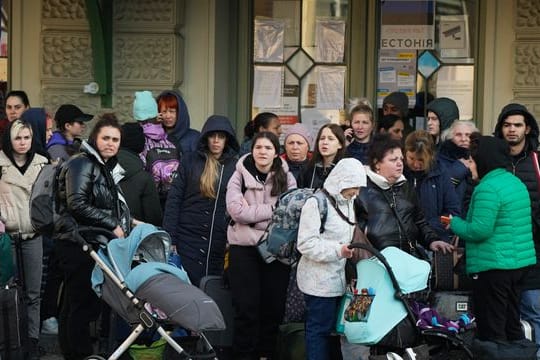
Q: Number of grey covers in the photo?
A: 1